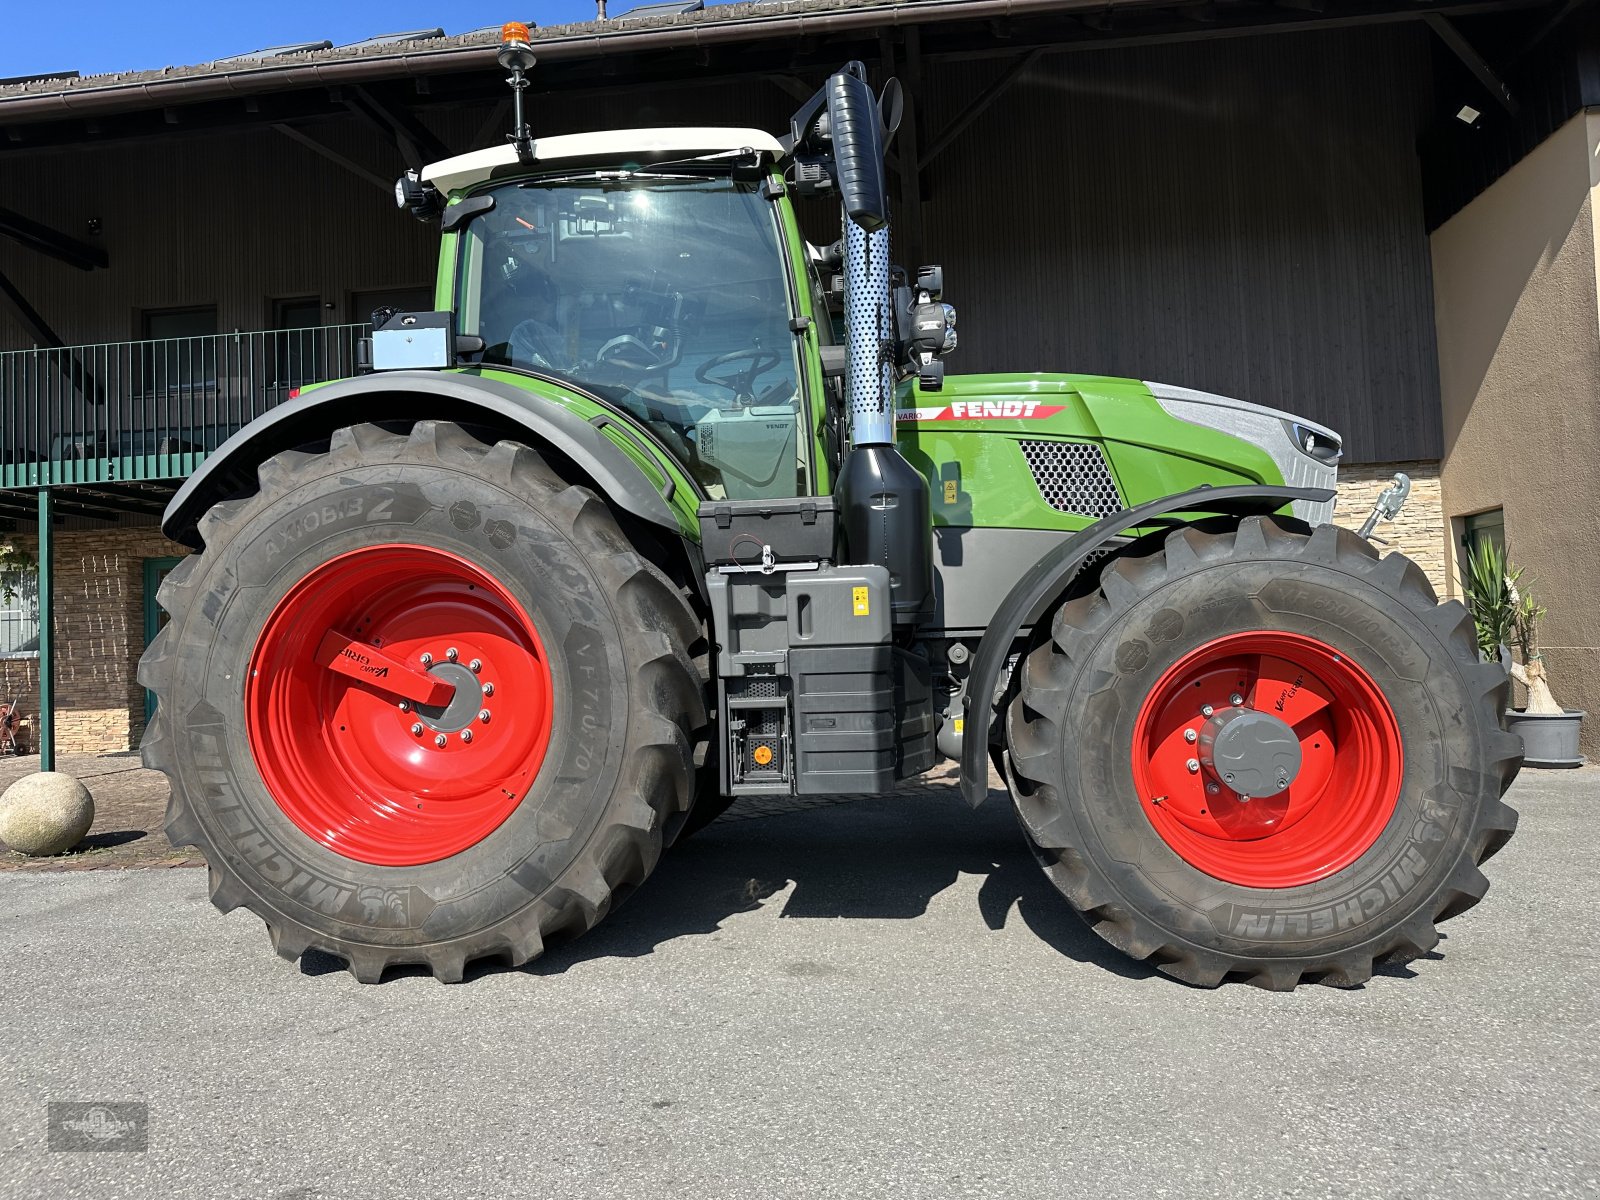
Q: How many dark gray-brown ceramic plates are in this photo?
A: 0